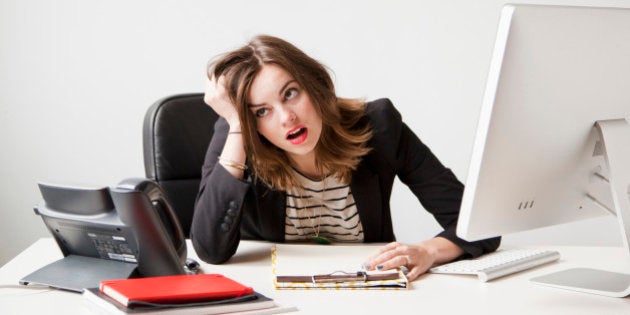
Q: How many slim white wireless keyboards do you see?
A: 1